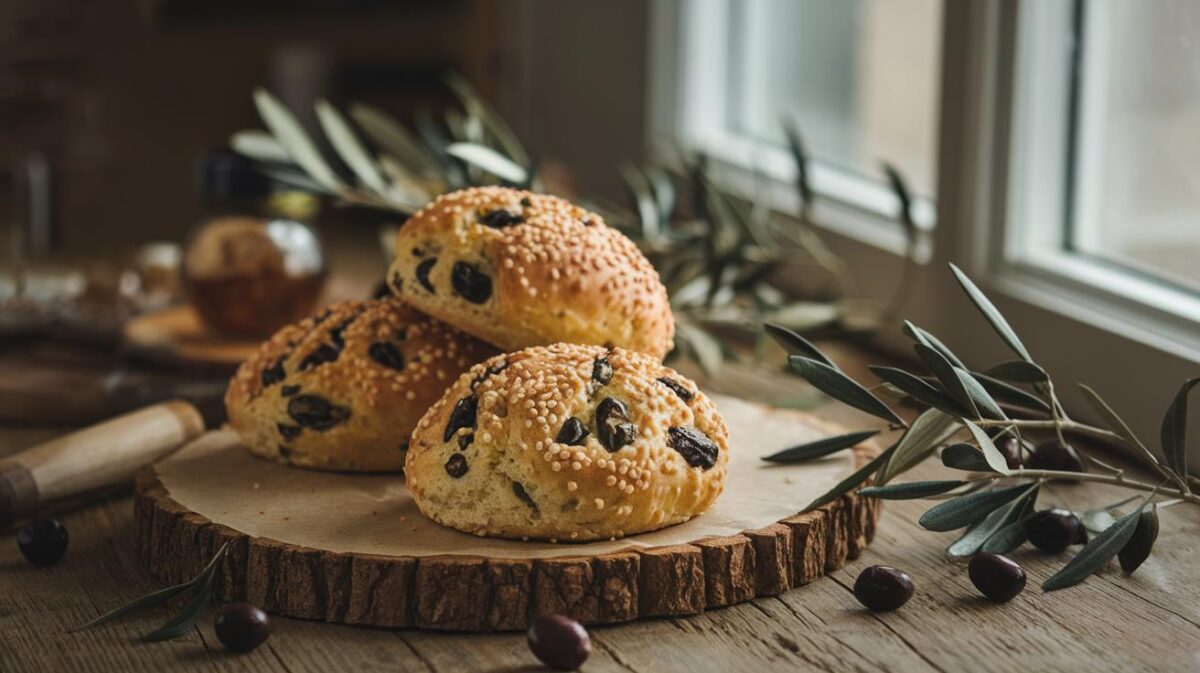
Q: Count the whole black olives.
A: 8